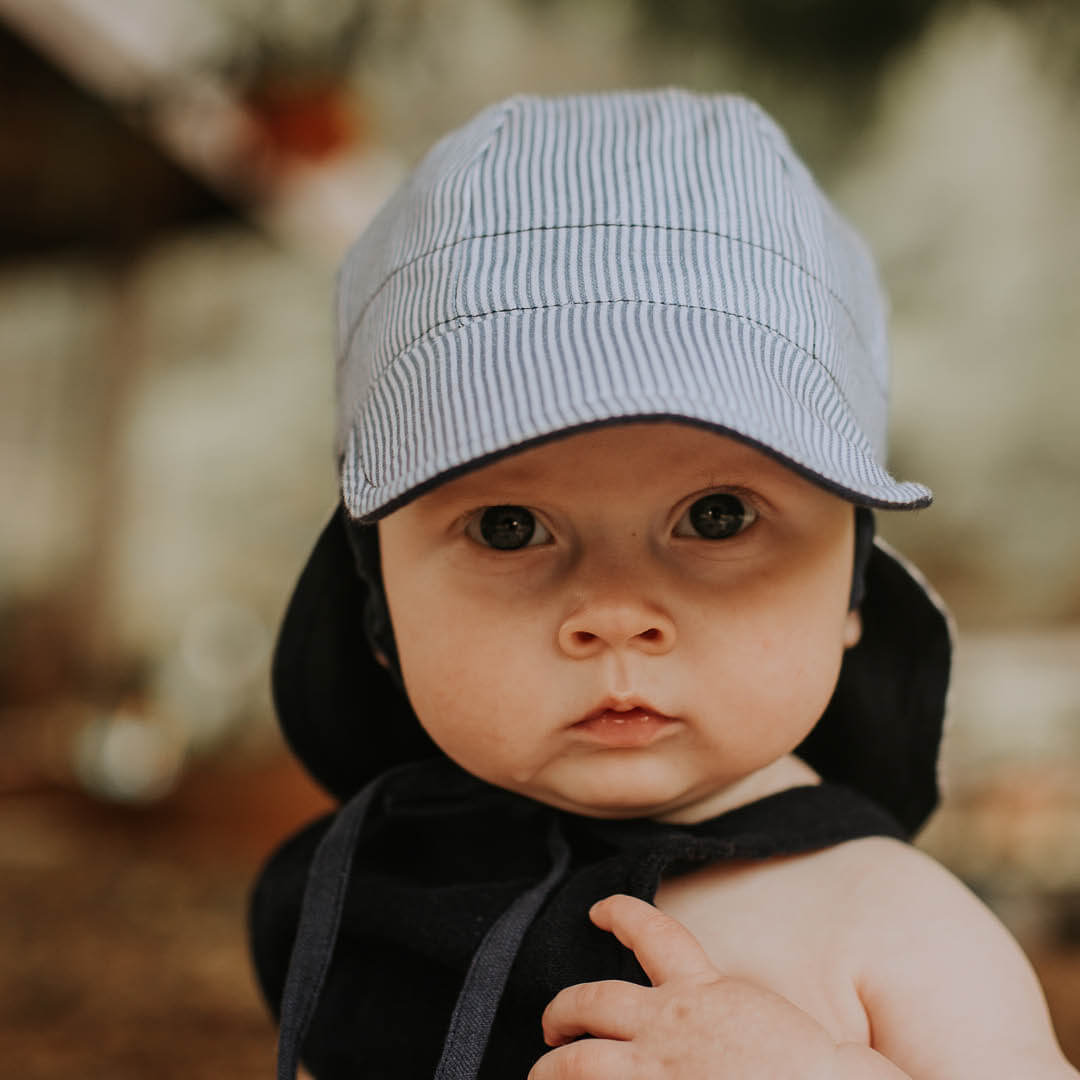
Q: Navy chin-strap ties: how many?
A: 2